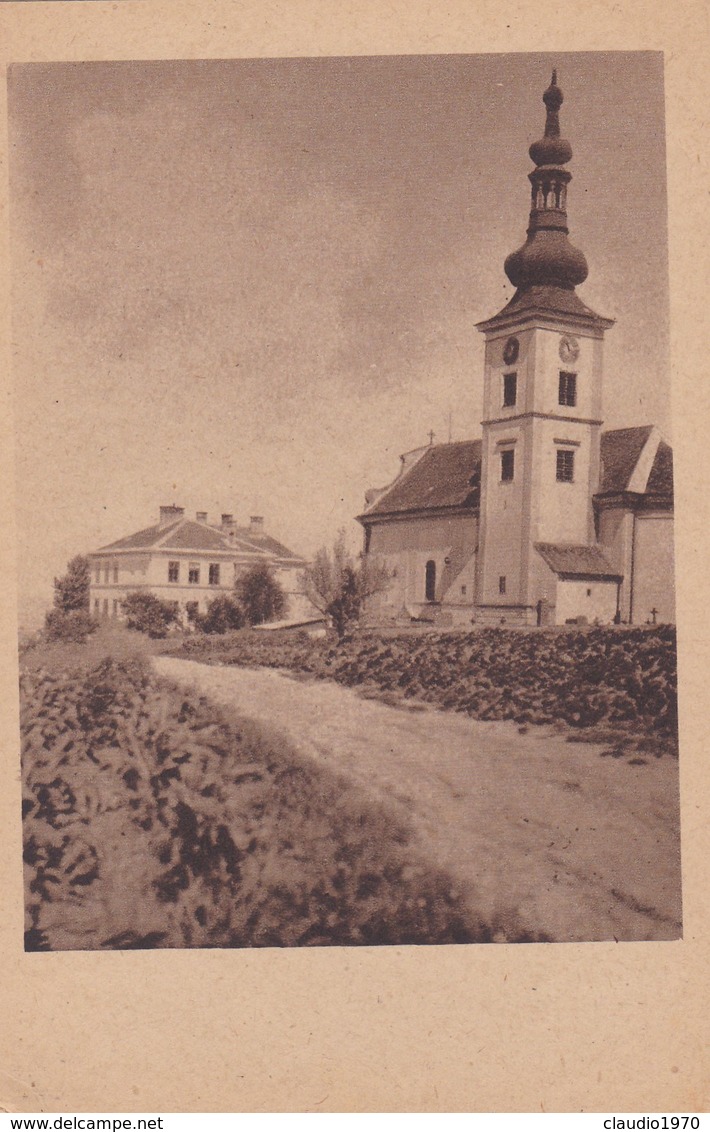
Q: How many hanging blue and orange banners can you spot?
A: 0